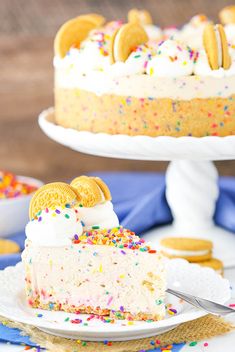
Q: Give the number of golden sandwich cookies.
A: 10